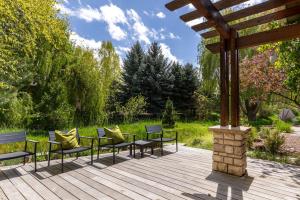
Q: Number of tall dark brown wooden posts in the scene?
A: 2